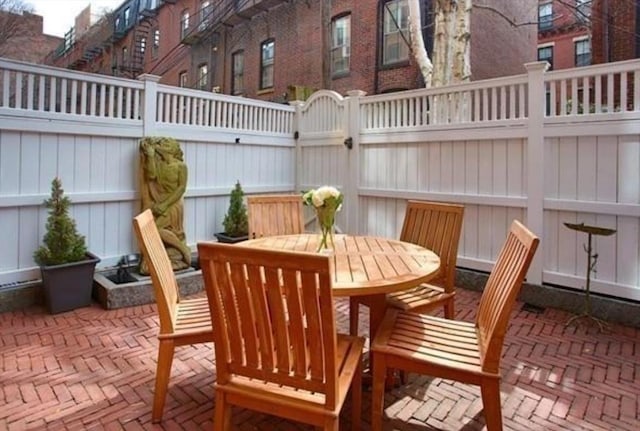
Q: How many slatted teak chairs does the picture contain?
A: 5